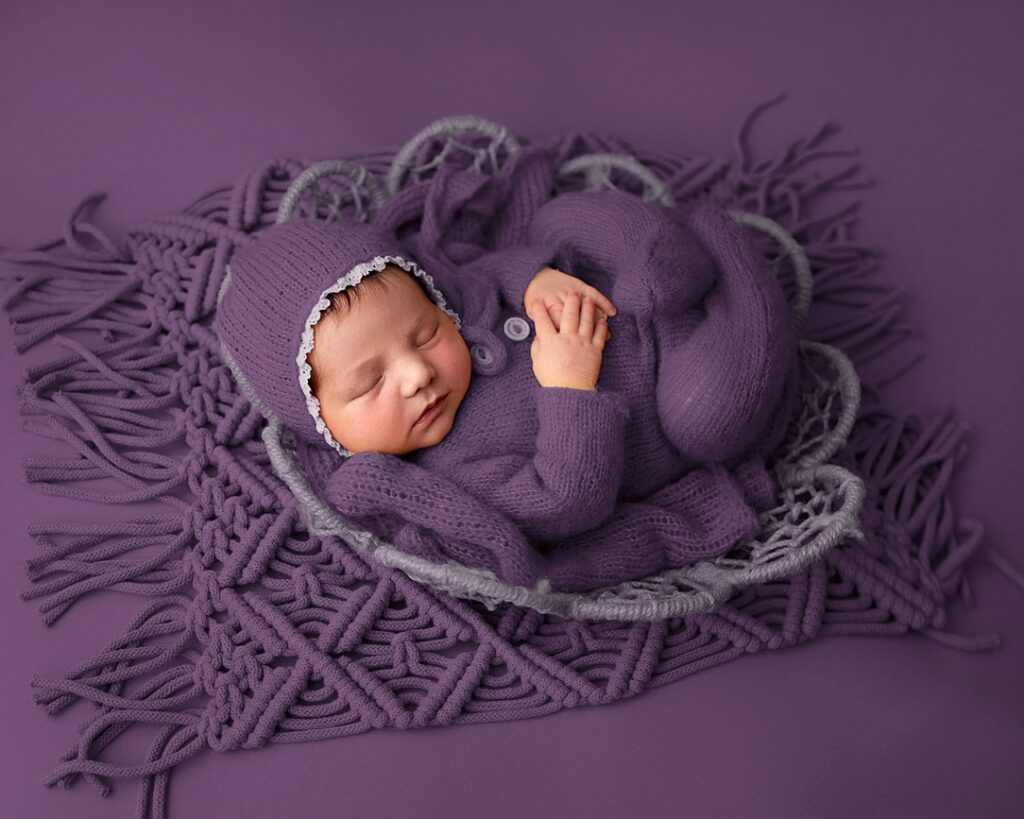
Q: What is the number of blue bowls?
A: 0